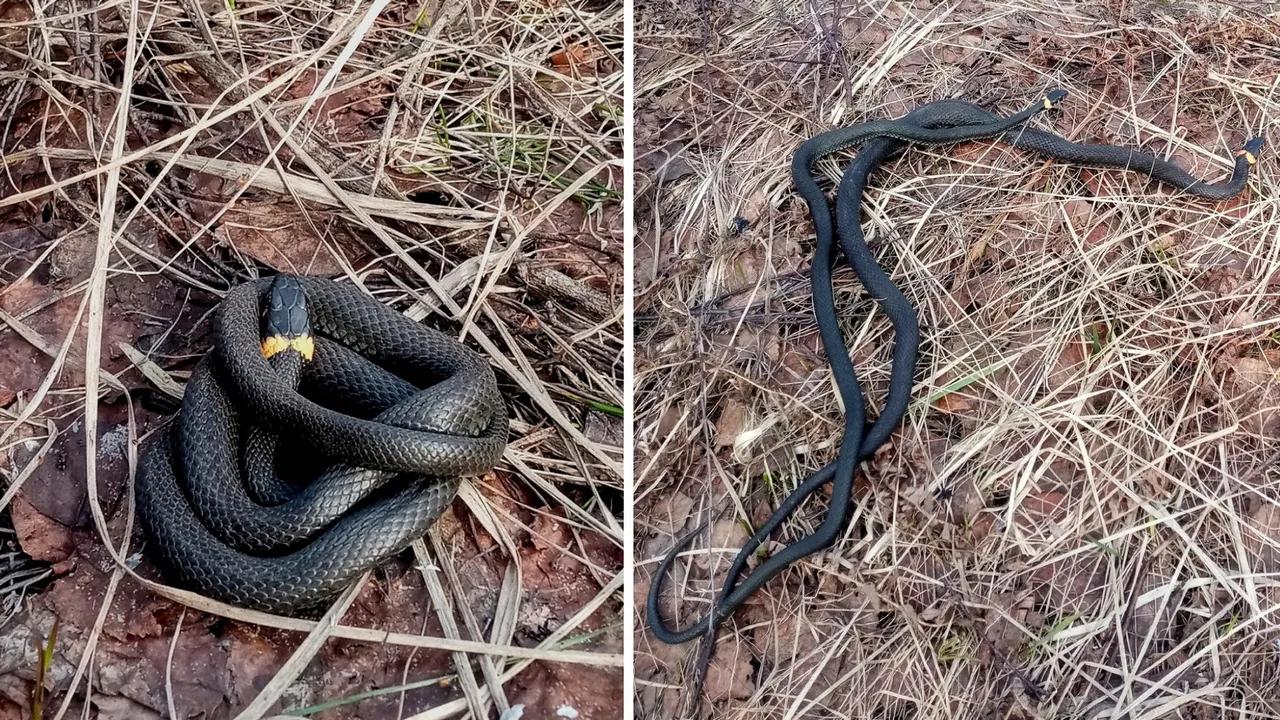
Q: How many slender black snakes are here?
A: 3